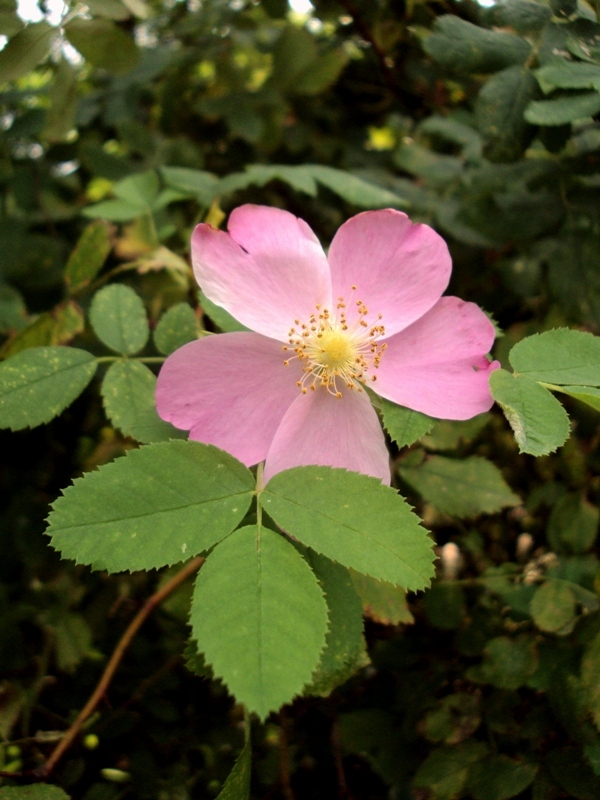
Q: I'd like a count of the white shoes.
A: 0